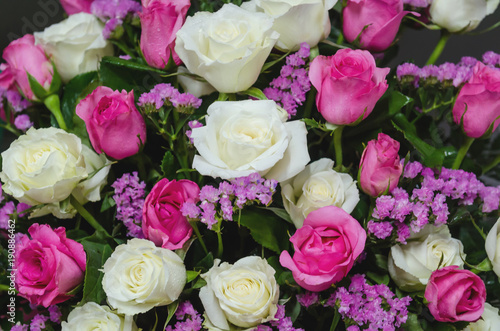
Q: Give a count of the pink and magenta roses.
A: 12